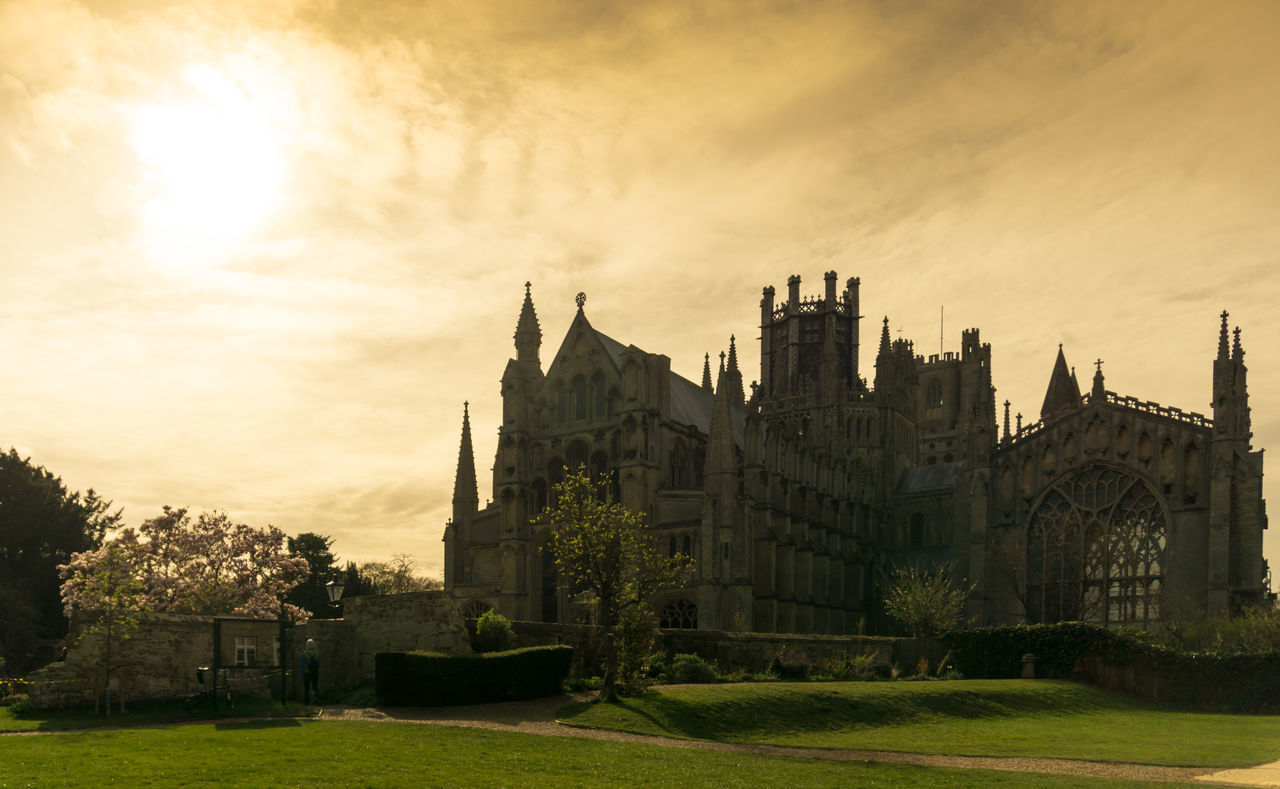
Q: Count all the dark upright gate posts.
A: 2